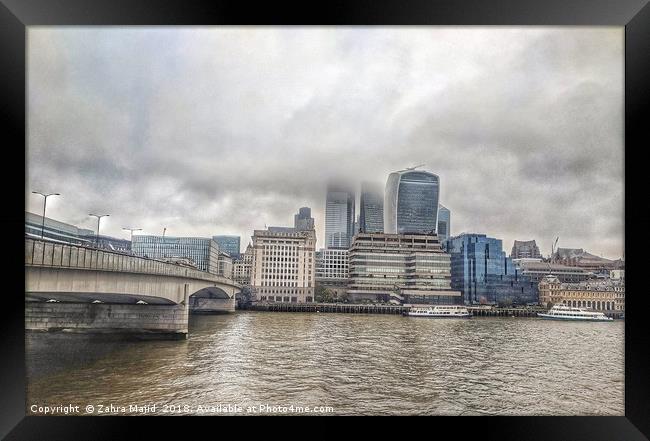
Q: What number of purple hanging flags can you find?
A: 0